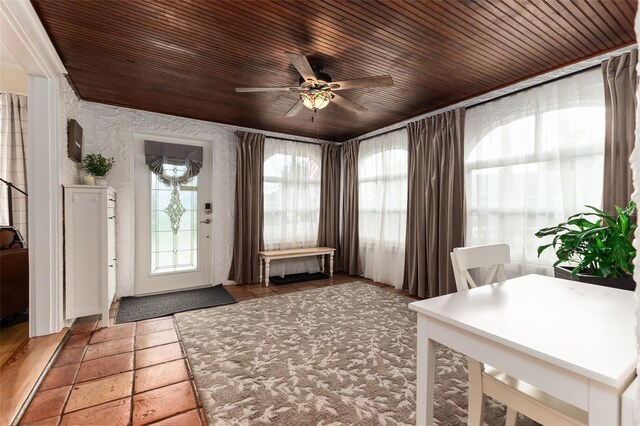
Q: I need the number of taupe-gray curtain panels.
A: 5